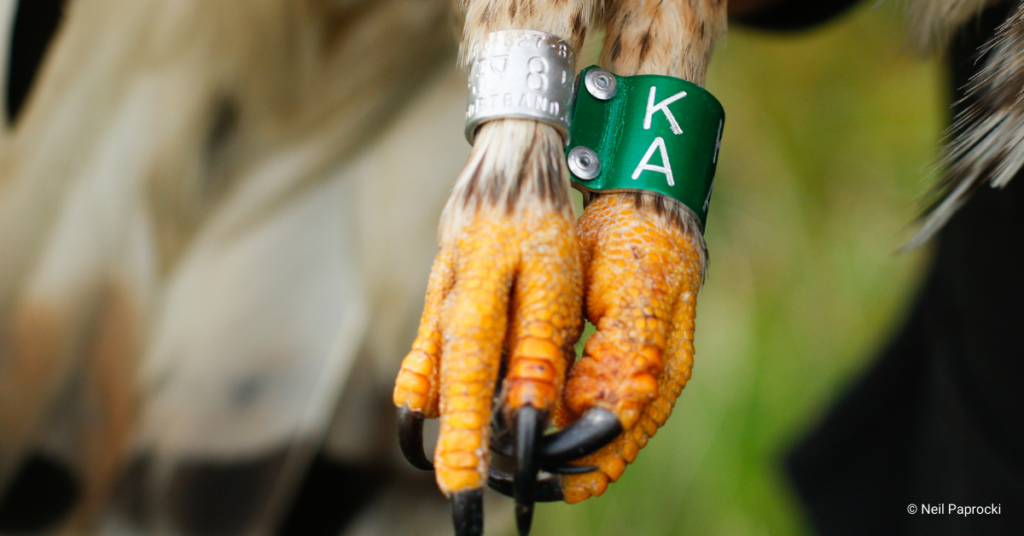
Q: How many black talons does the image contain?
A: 6